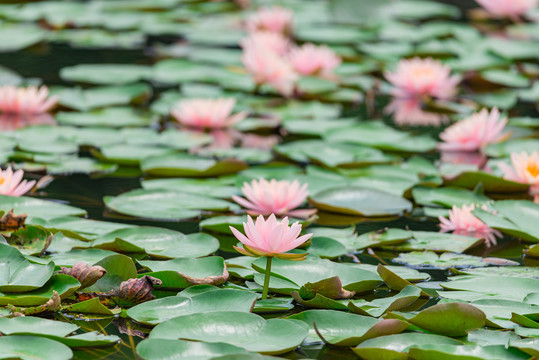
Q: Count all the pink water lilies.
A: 14